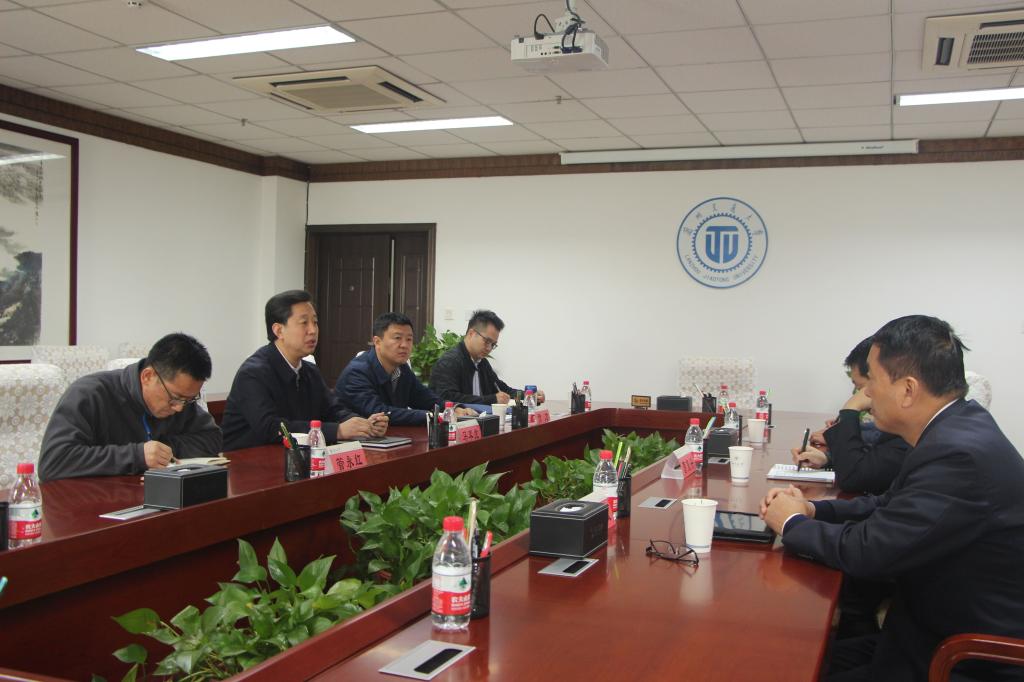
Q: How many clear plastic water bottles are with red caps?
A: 11